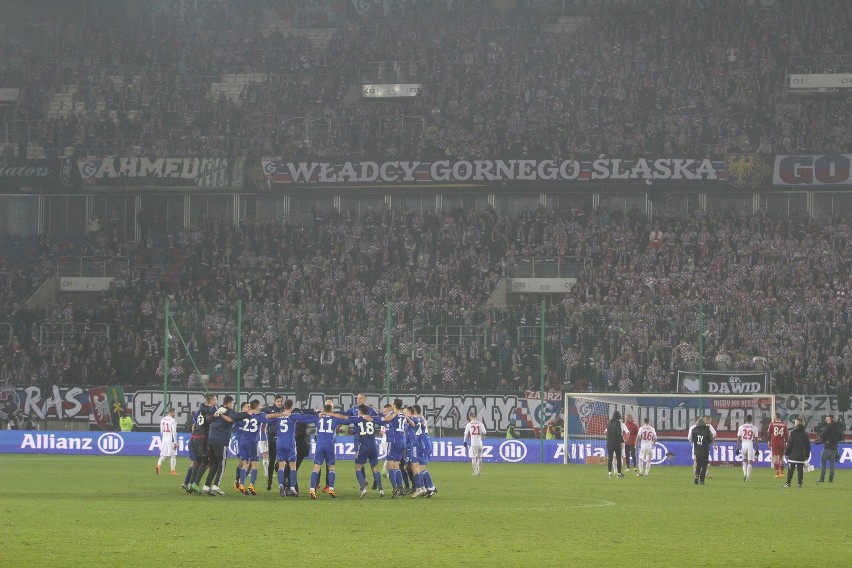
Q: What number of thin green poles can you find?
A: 5